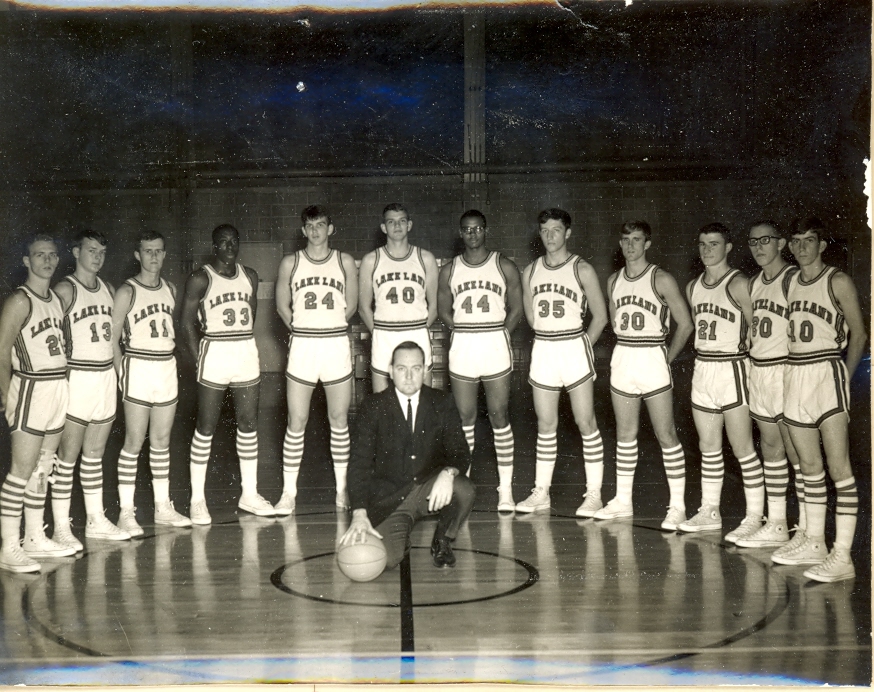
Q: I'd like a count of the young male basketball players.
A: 12